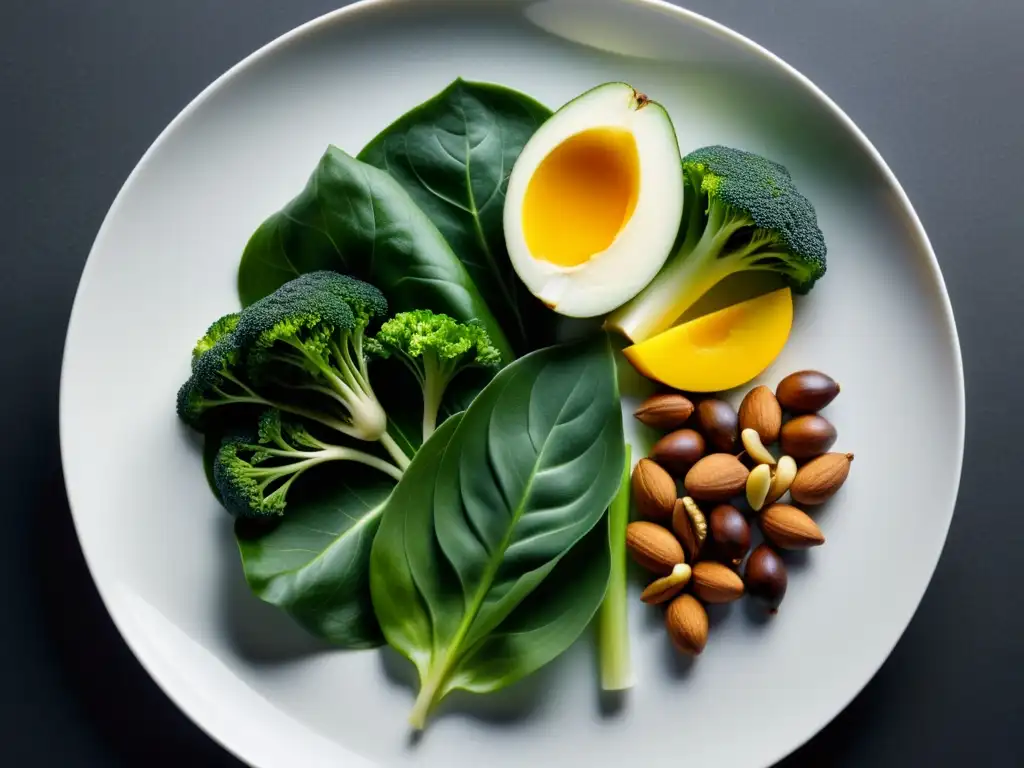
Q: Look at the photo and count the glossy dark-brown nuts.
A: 6